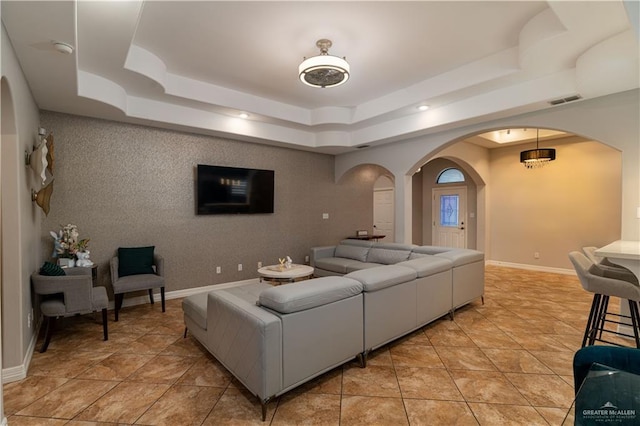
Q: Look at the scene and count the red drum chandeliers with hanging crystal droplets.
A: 0